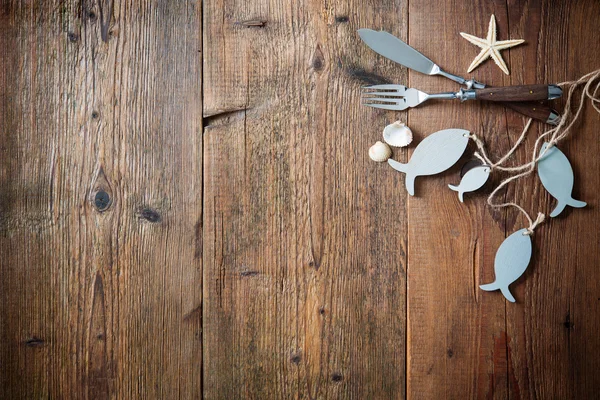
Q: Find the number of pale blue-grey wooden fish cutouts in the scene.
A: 4